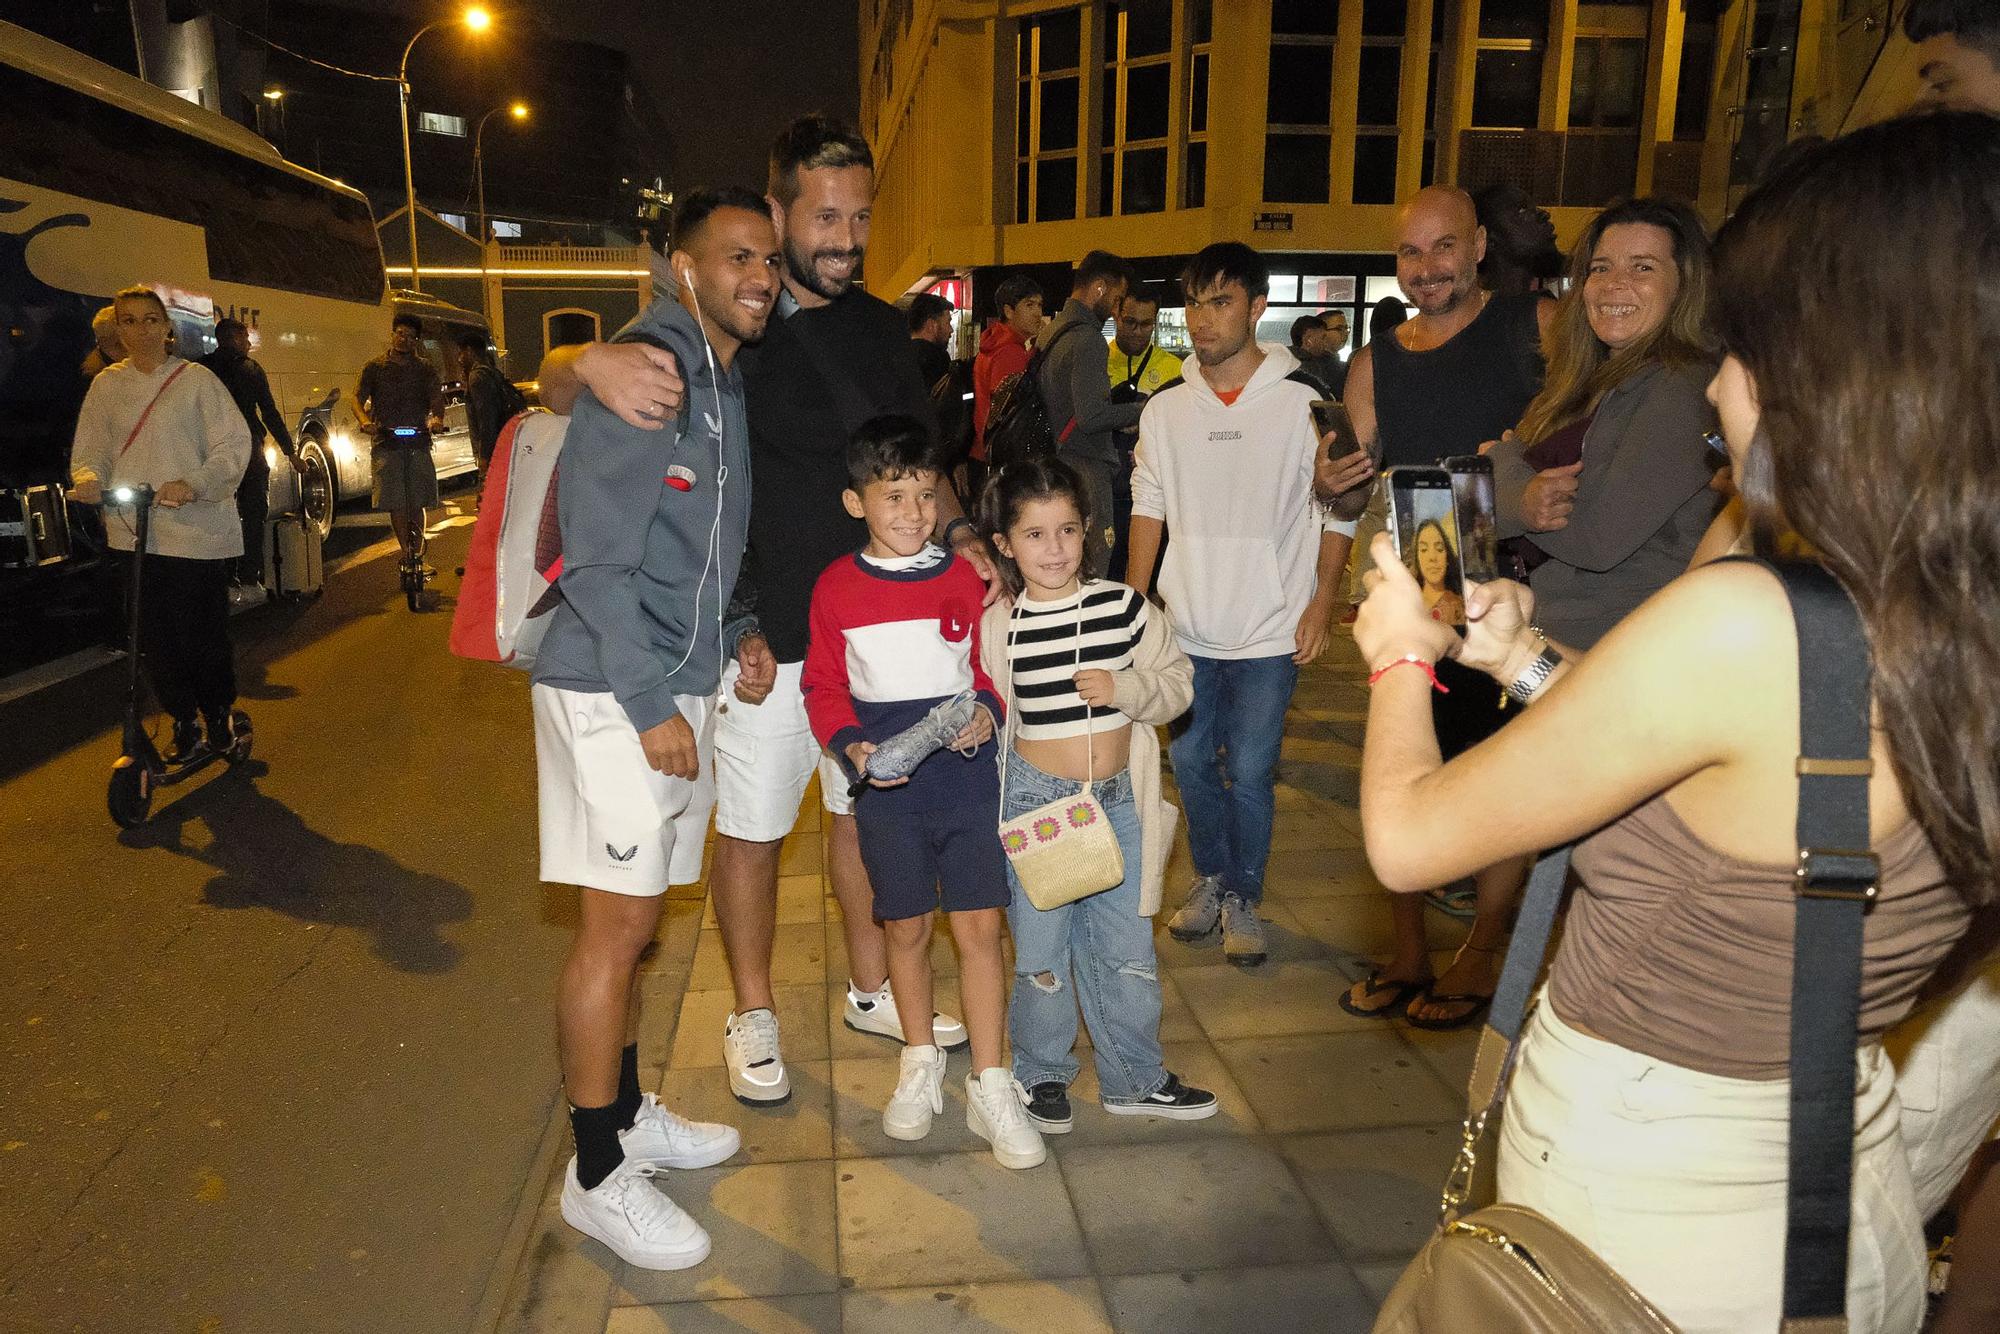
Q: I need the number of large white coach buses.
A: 1